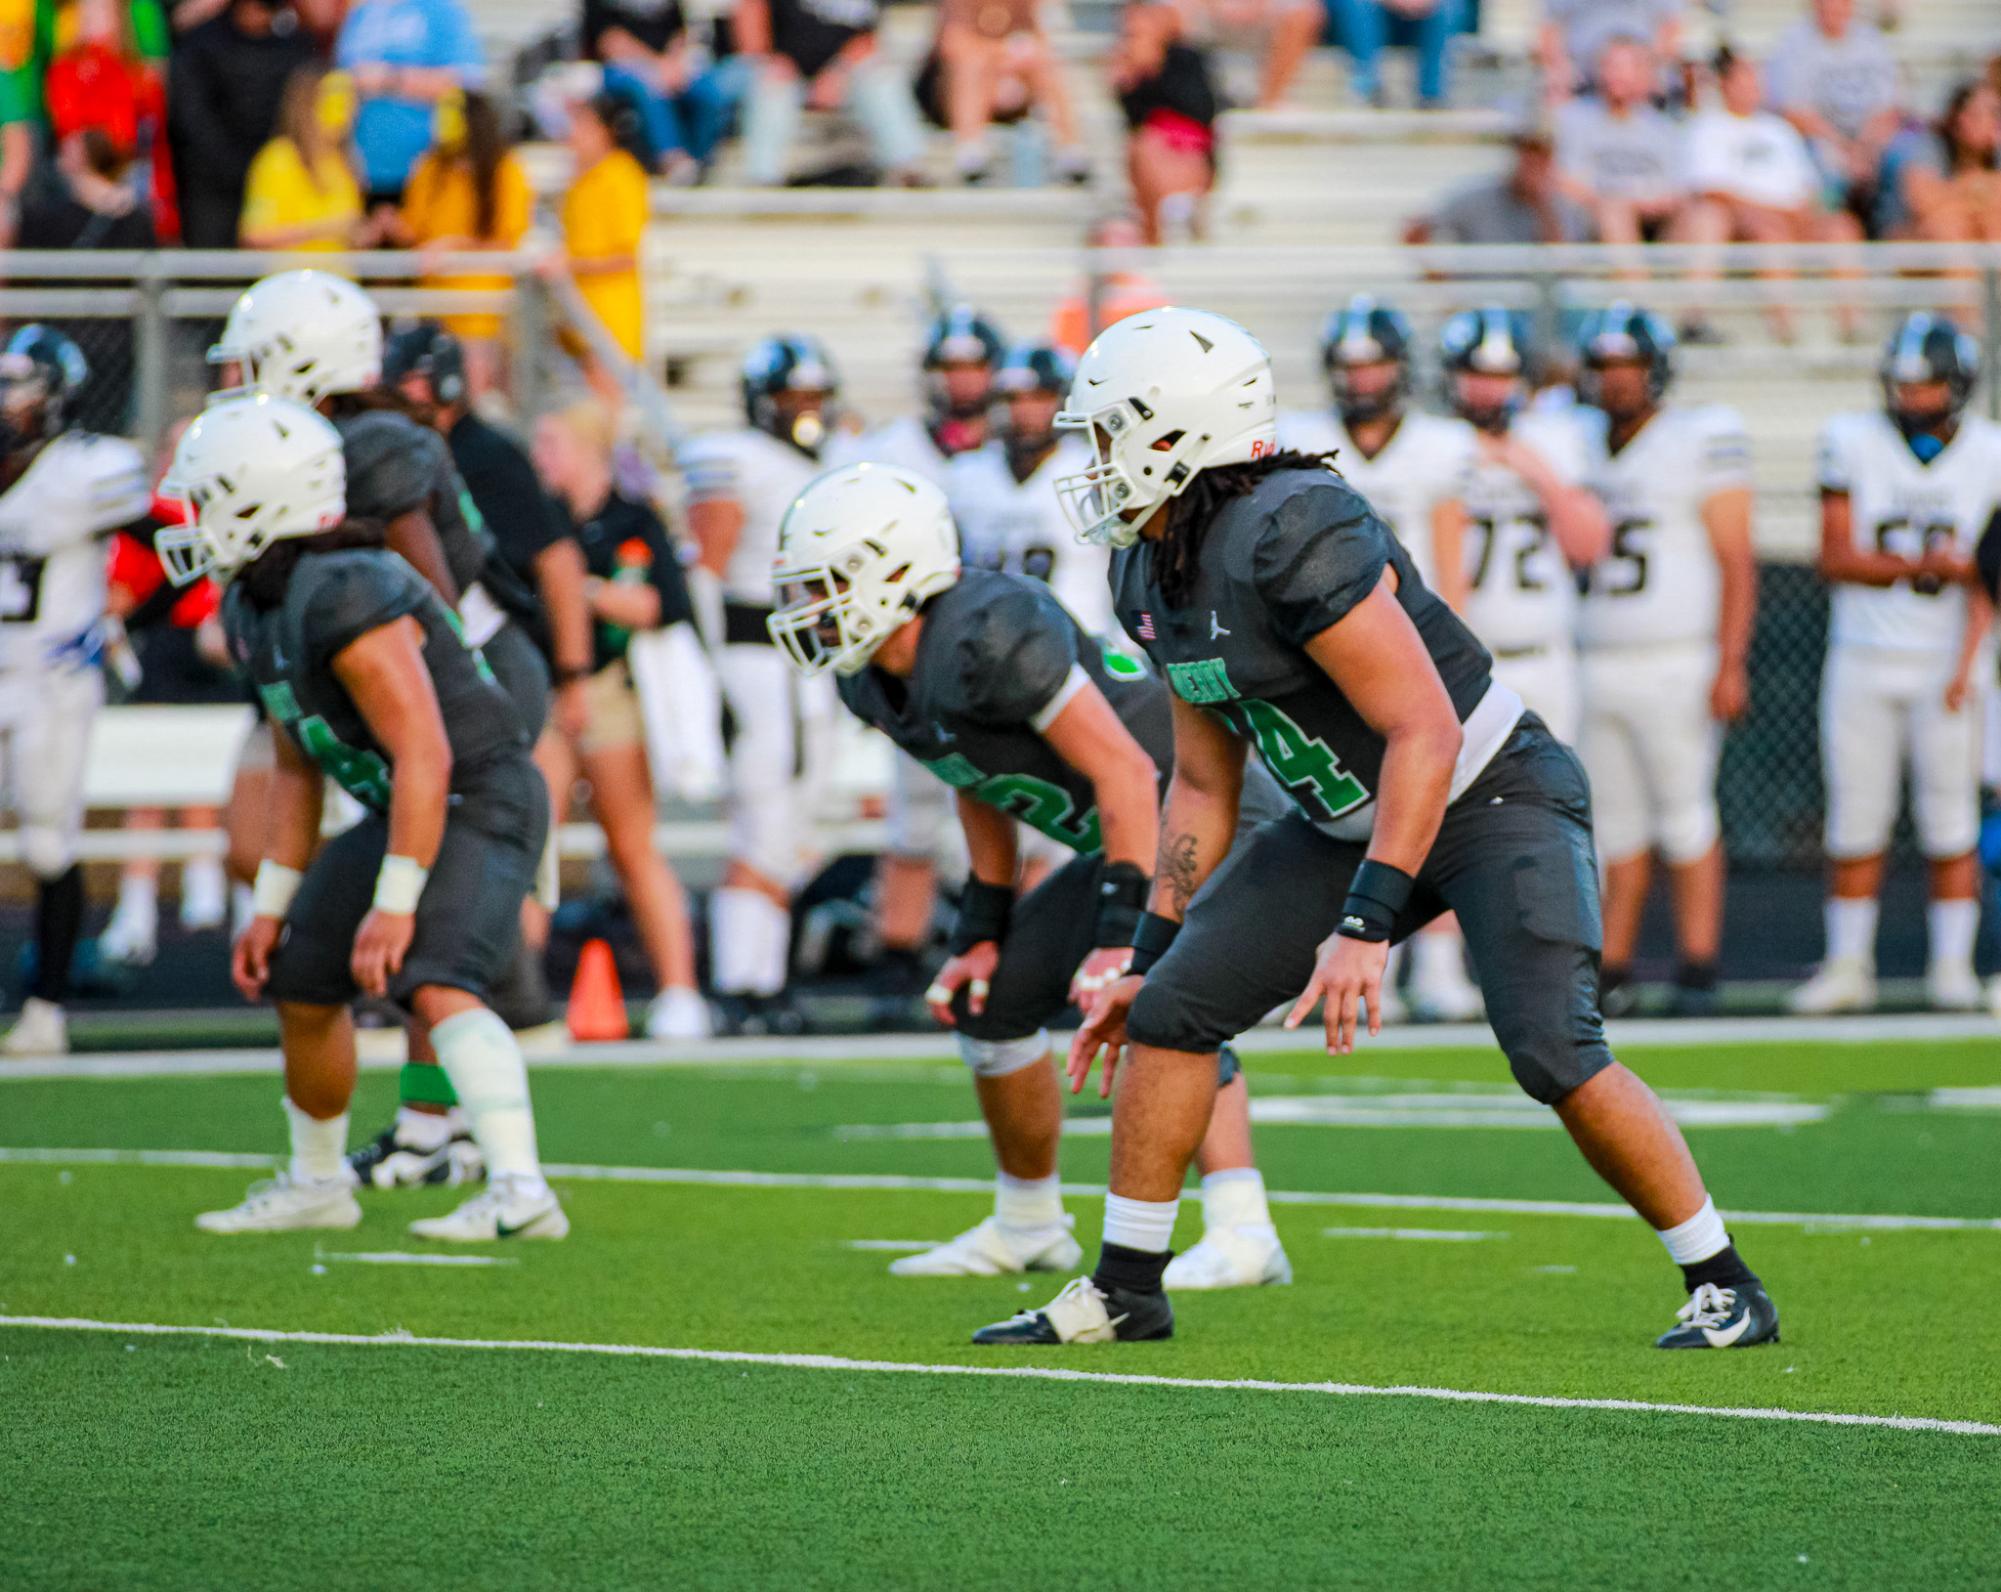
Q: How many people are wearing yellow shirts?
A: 3